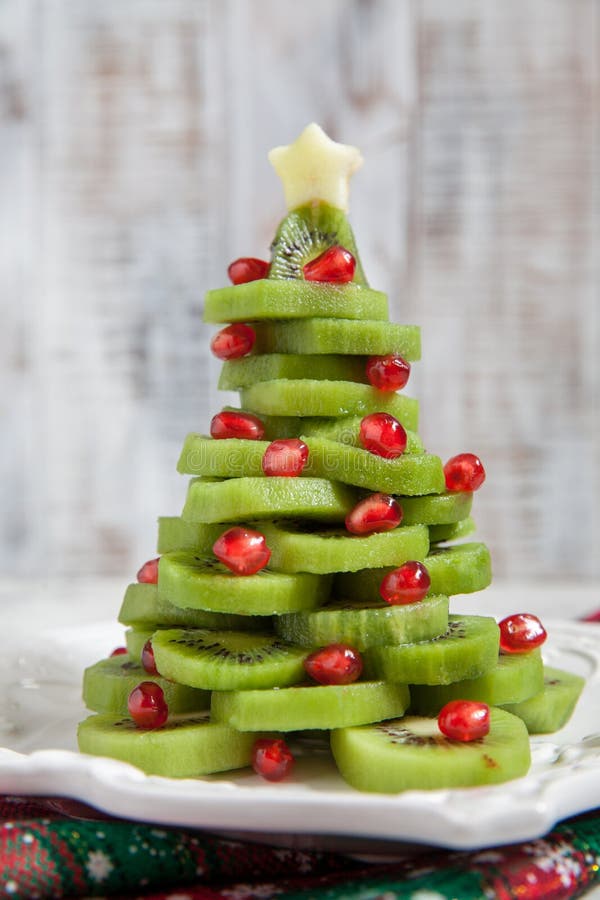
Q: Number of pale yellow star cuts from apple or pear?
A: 1